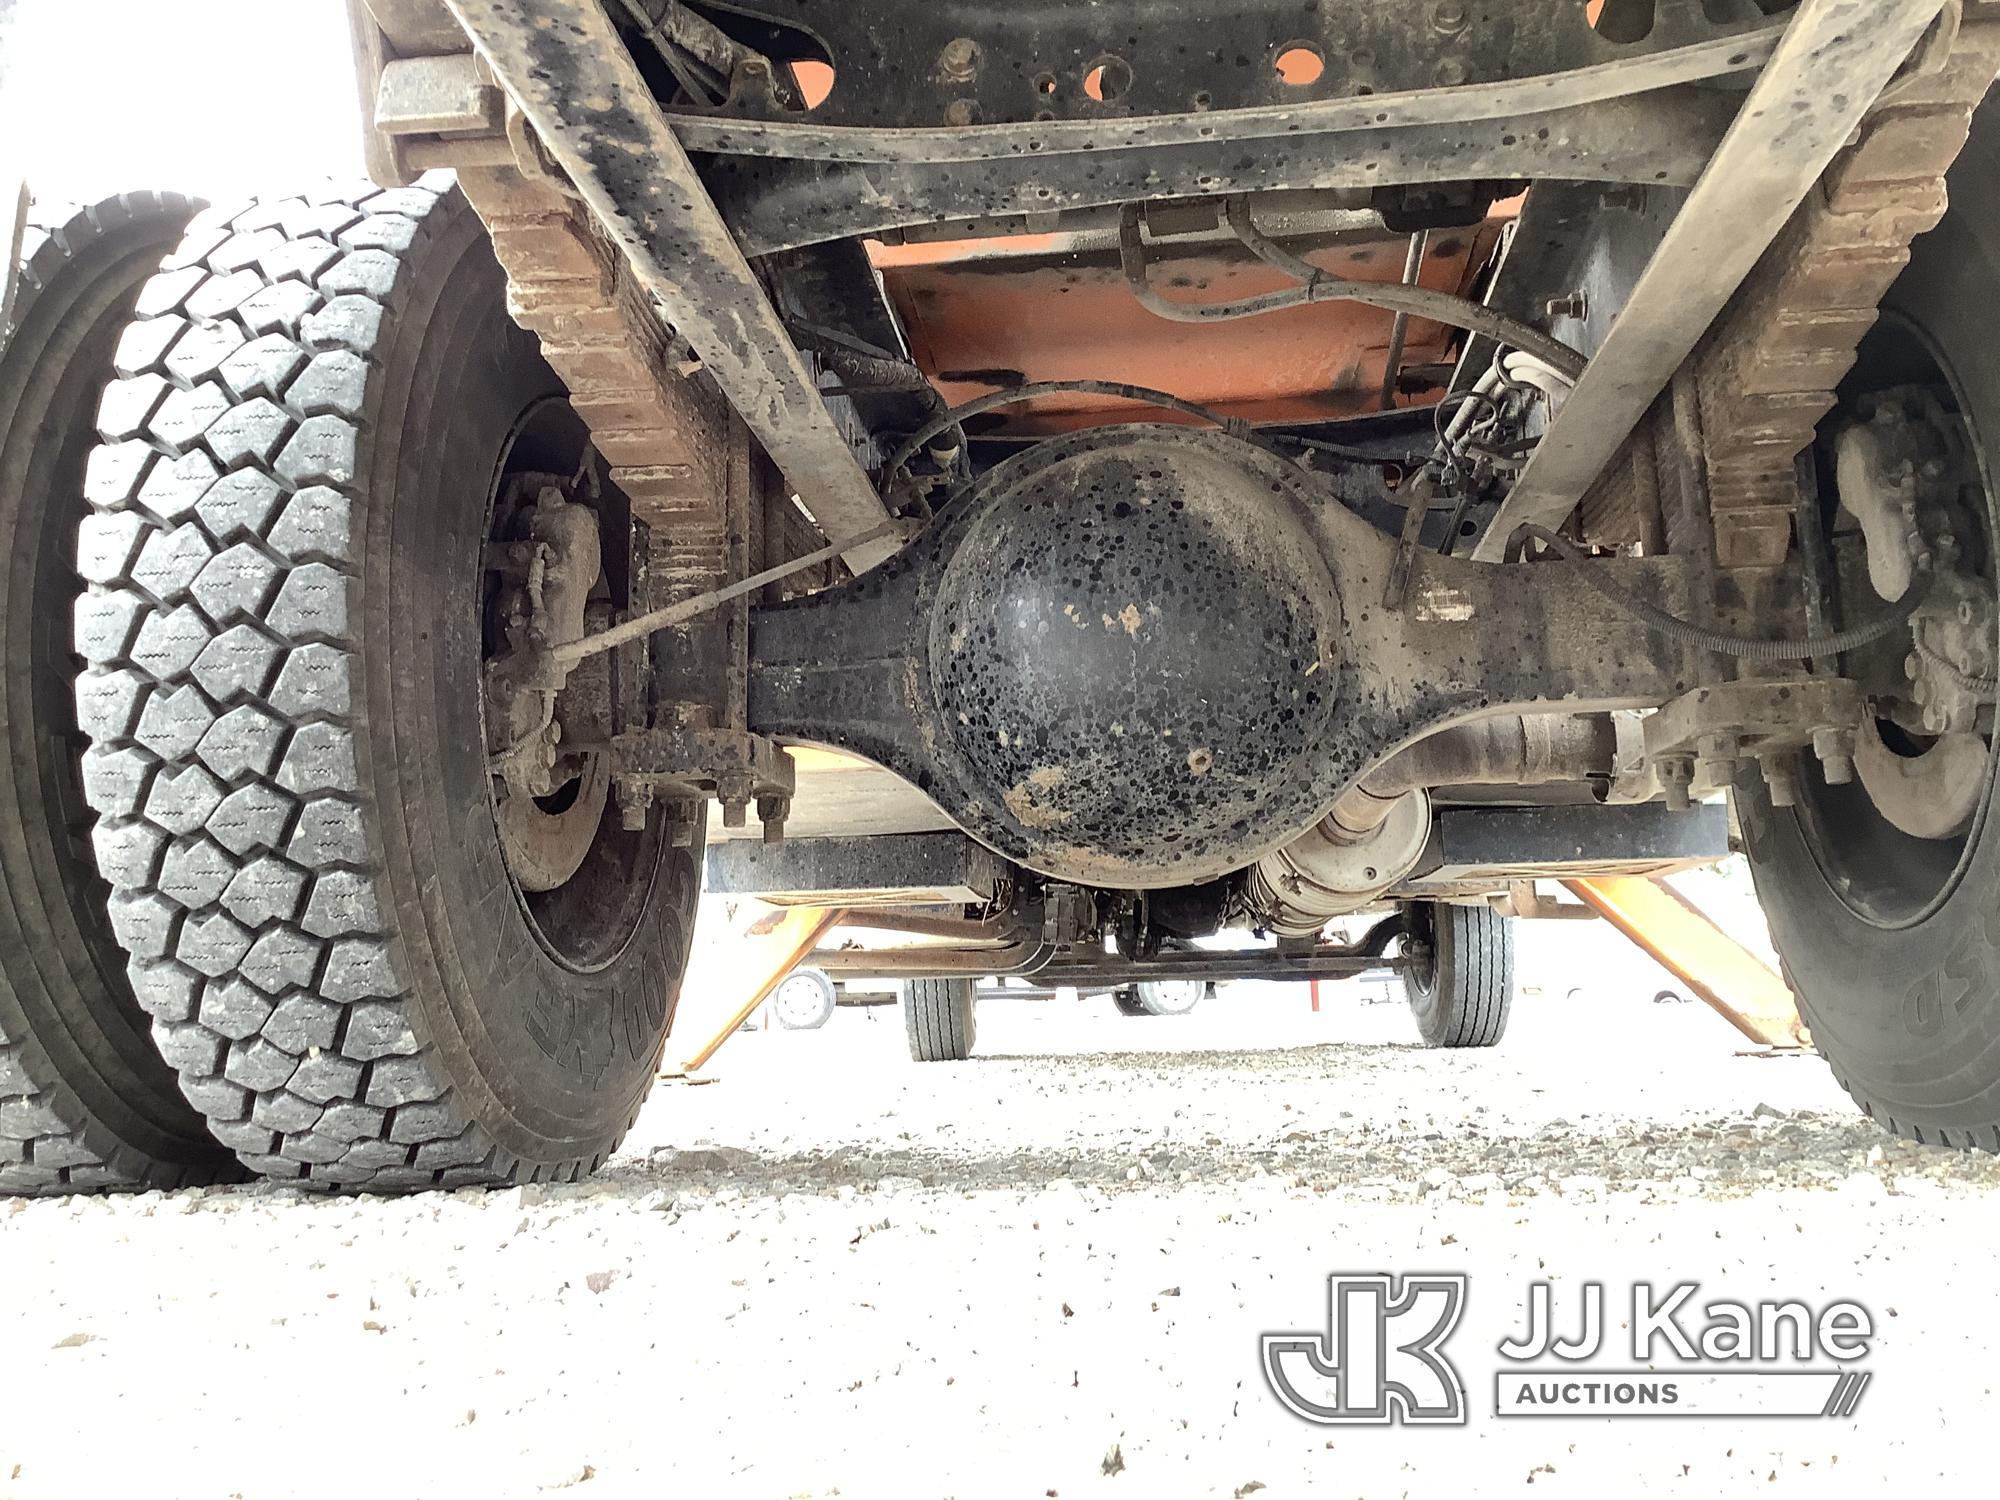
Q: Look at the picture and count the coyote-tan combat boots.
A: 0